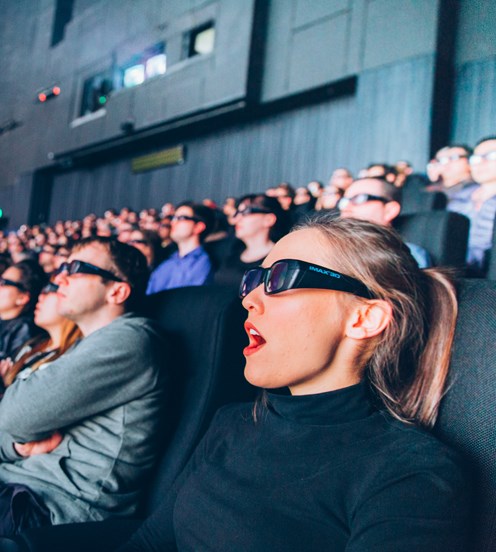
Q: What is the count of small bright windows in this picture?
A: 3